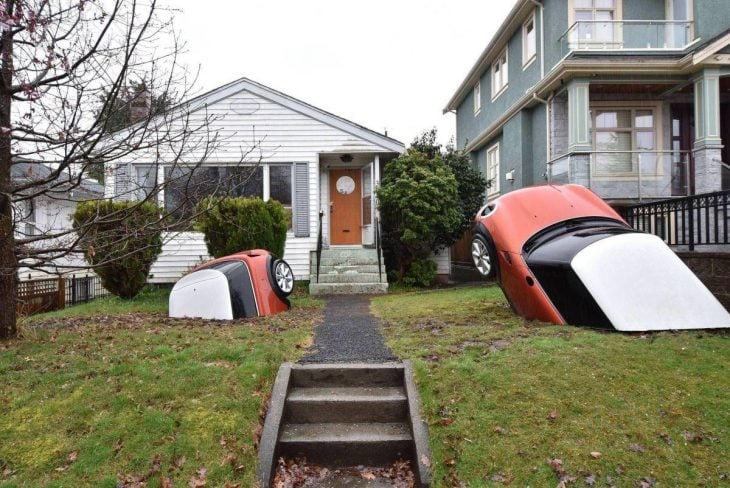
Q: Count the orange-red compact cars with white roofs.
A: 2